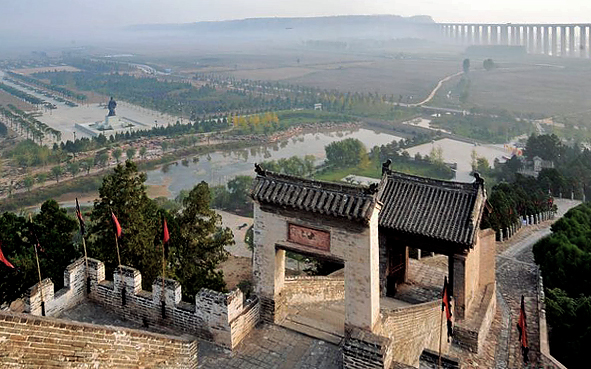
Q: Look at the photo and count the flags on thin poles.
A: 7